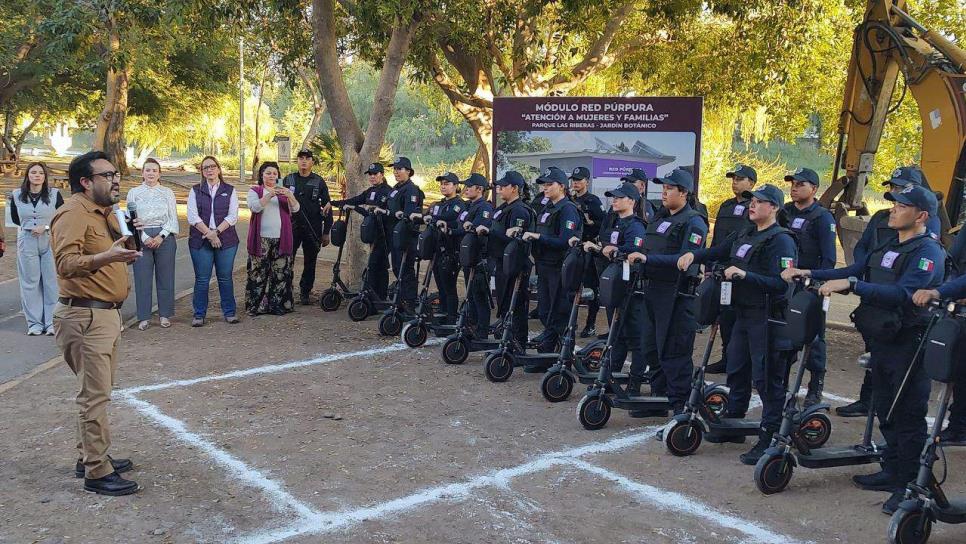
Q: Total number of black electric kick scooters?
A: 11